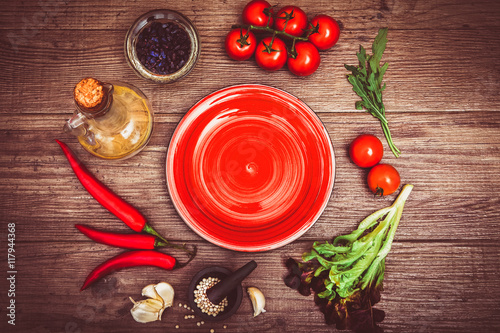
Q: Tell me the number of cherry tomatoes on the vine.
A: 6